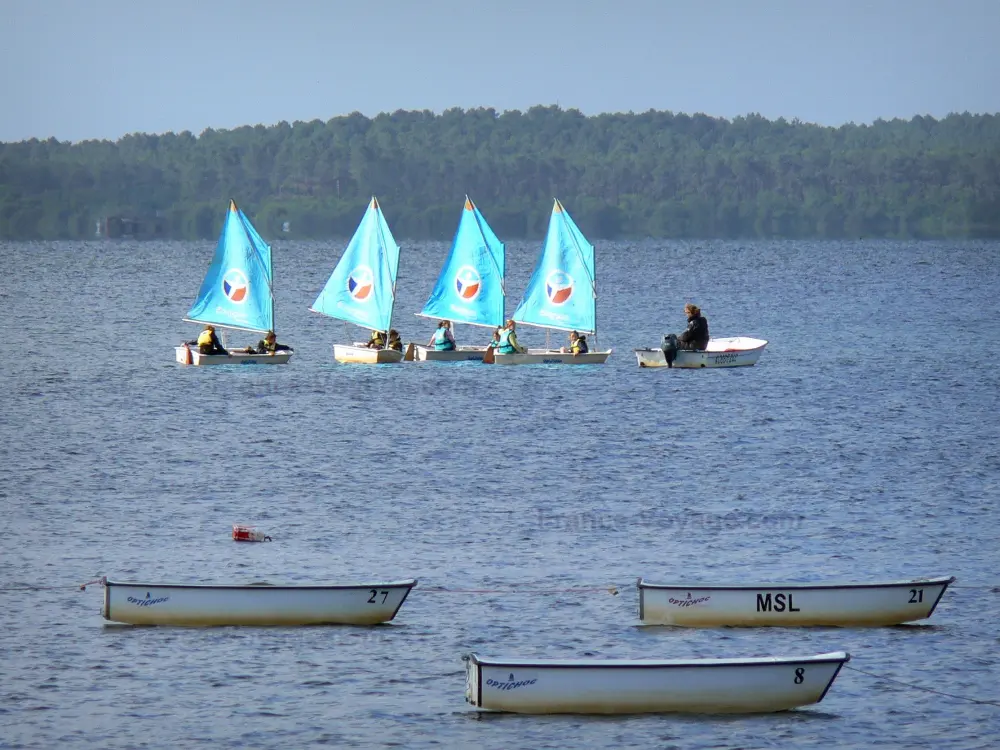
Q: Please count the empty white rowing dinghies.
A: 3